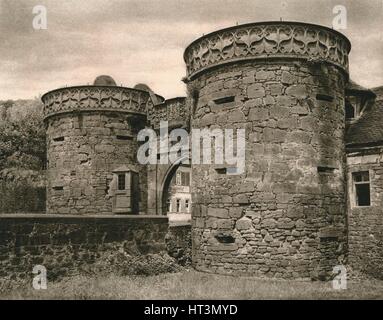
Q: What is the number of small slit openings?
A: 9